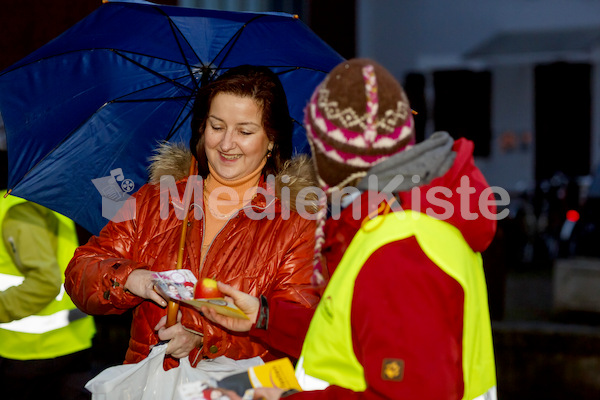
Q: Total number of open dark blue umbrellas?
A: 1